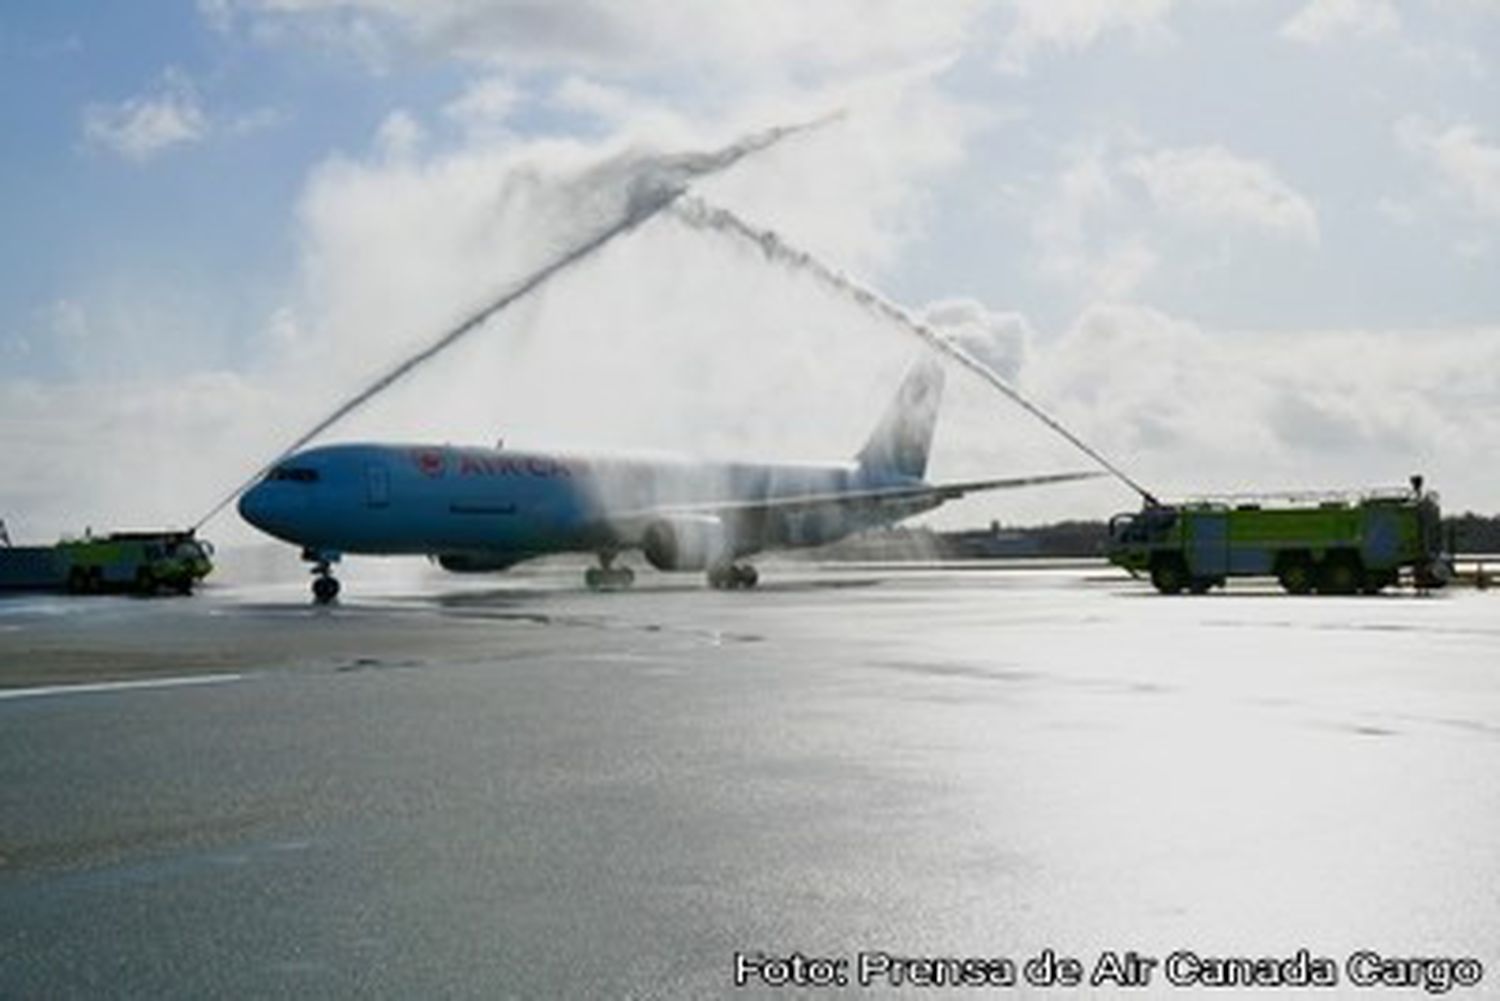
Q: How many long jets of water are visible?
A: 2